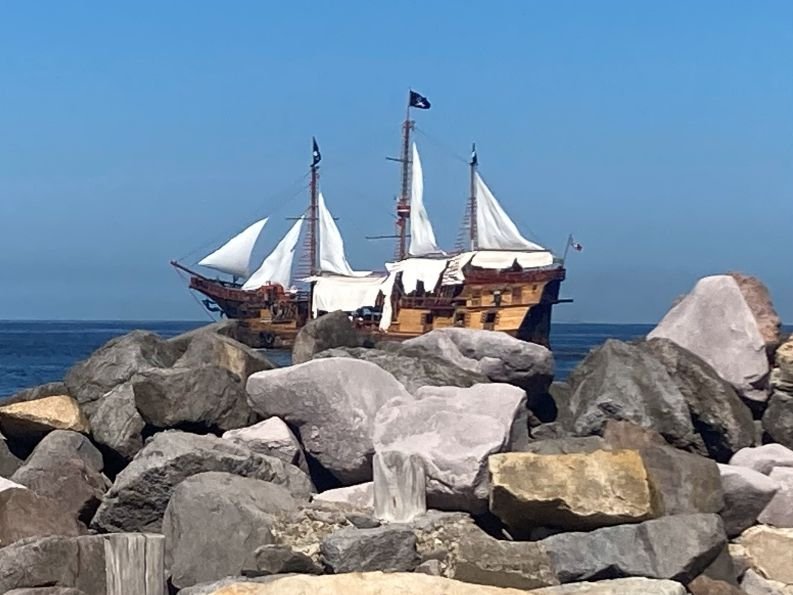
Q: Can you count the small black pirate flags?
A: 3